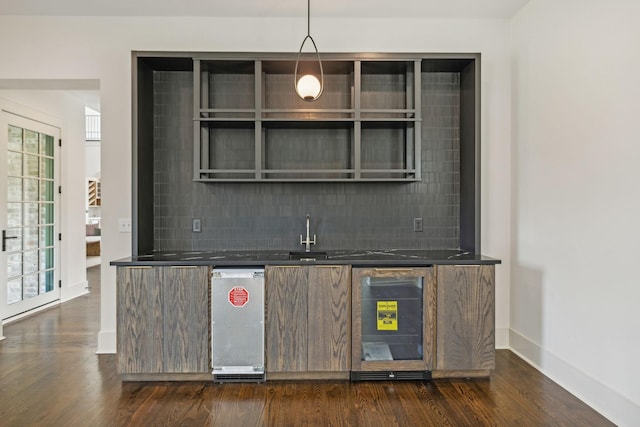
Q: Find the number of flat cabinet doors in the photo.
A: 5